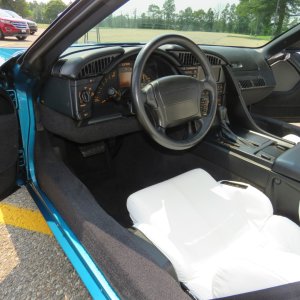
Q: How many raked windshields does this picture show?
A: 1